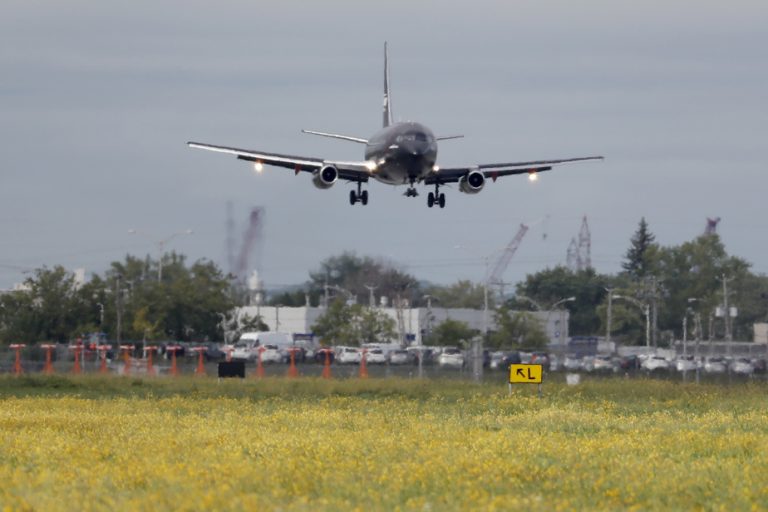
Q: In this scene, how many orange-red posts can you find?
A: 13